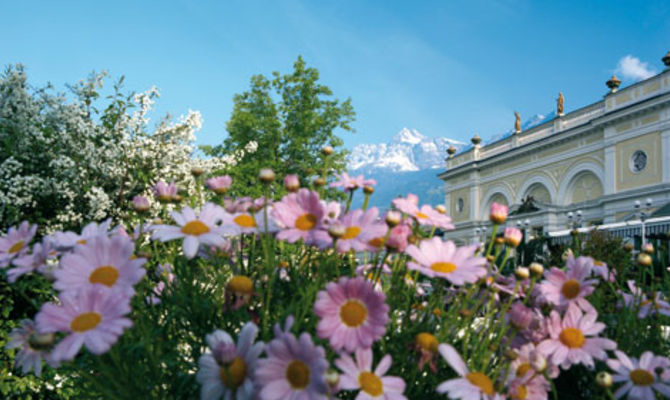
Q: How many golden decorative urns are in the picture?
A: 4